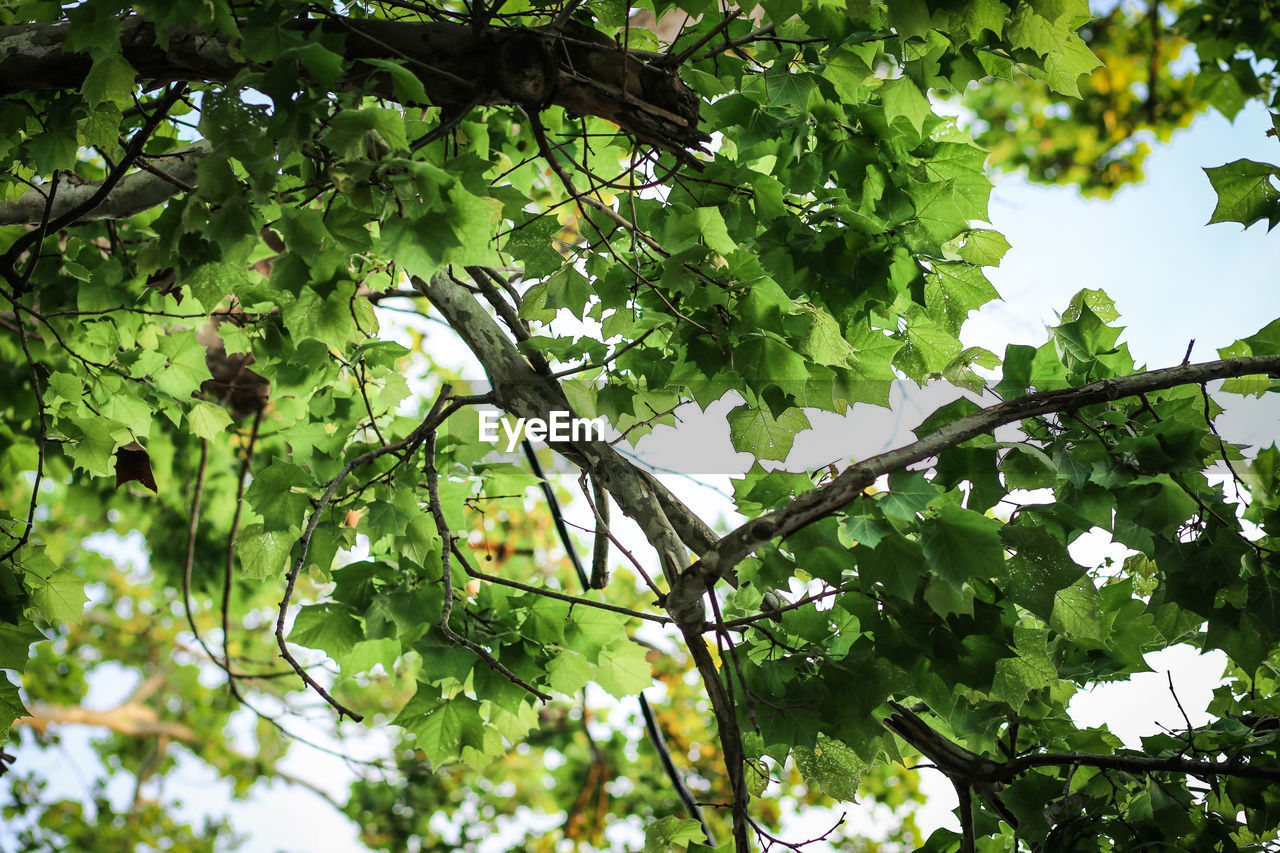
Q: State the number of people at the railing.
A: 0